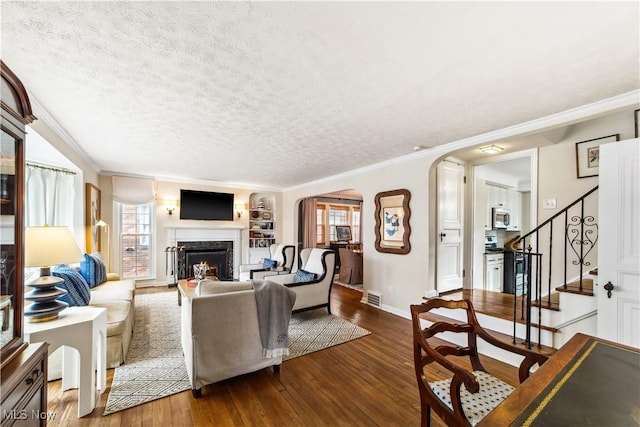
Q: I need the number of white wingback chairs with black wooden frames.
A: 2